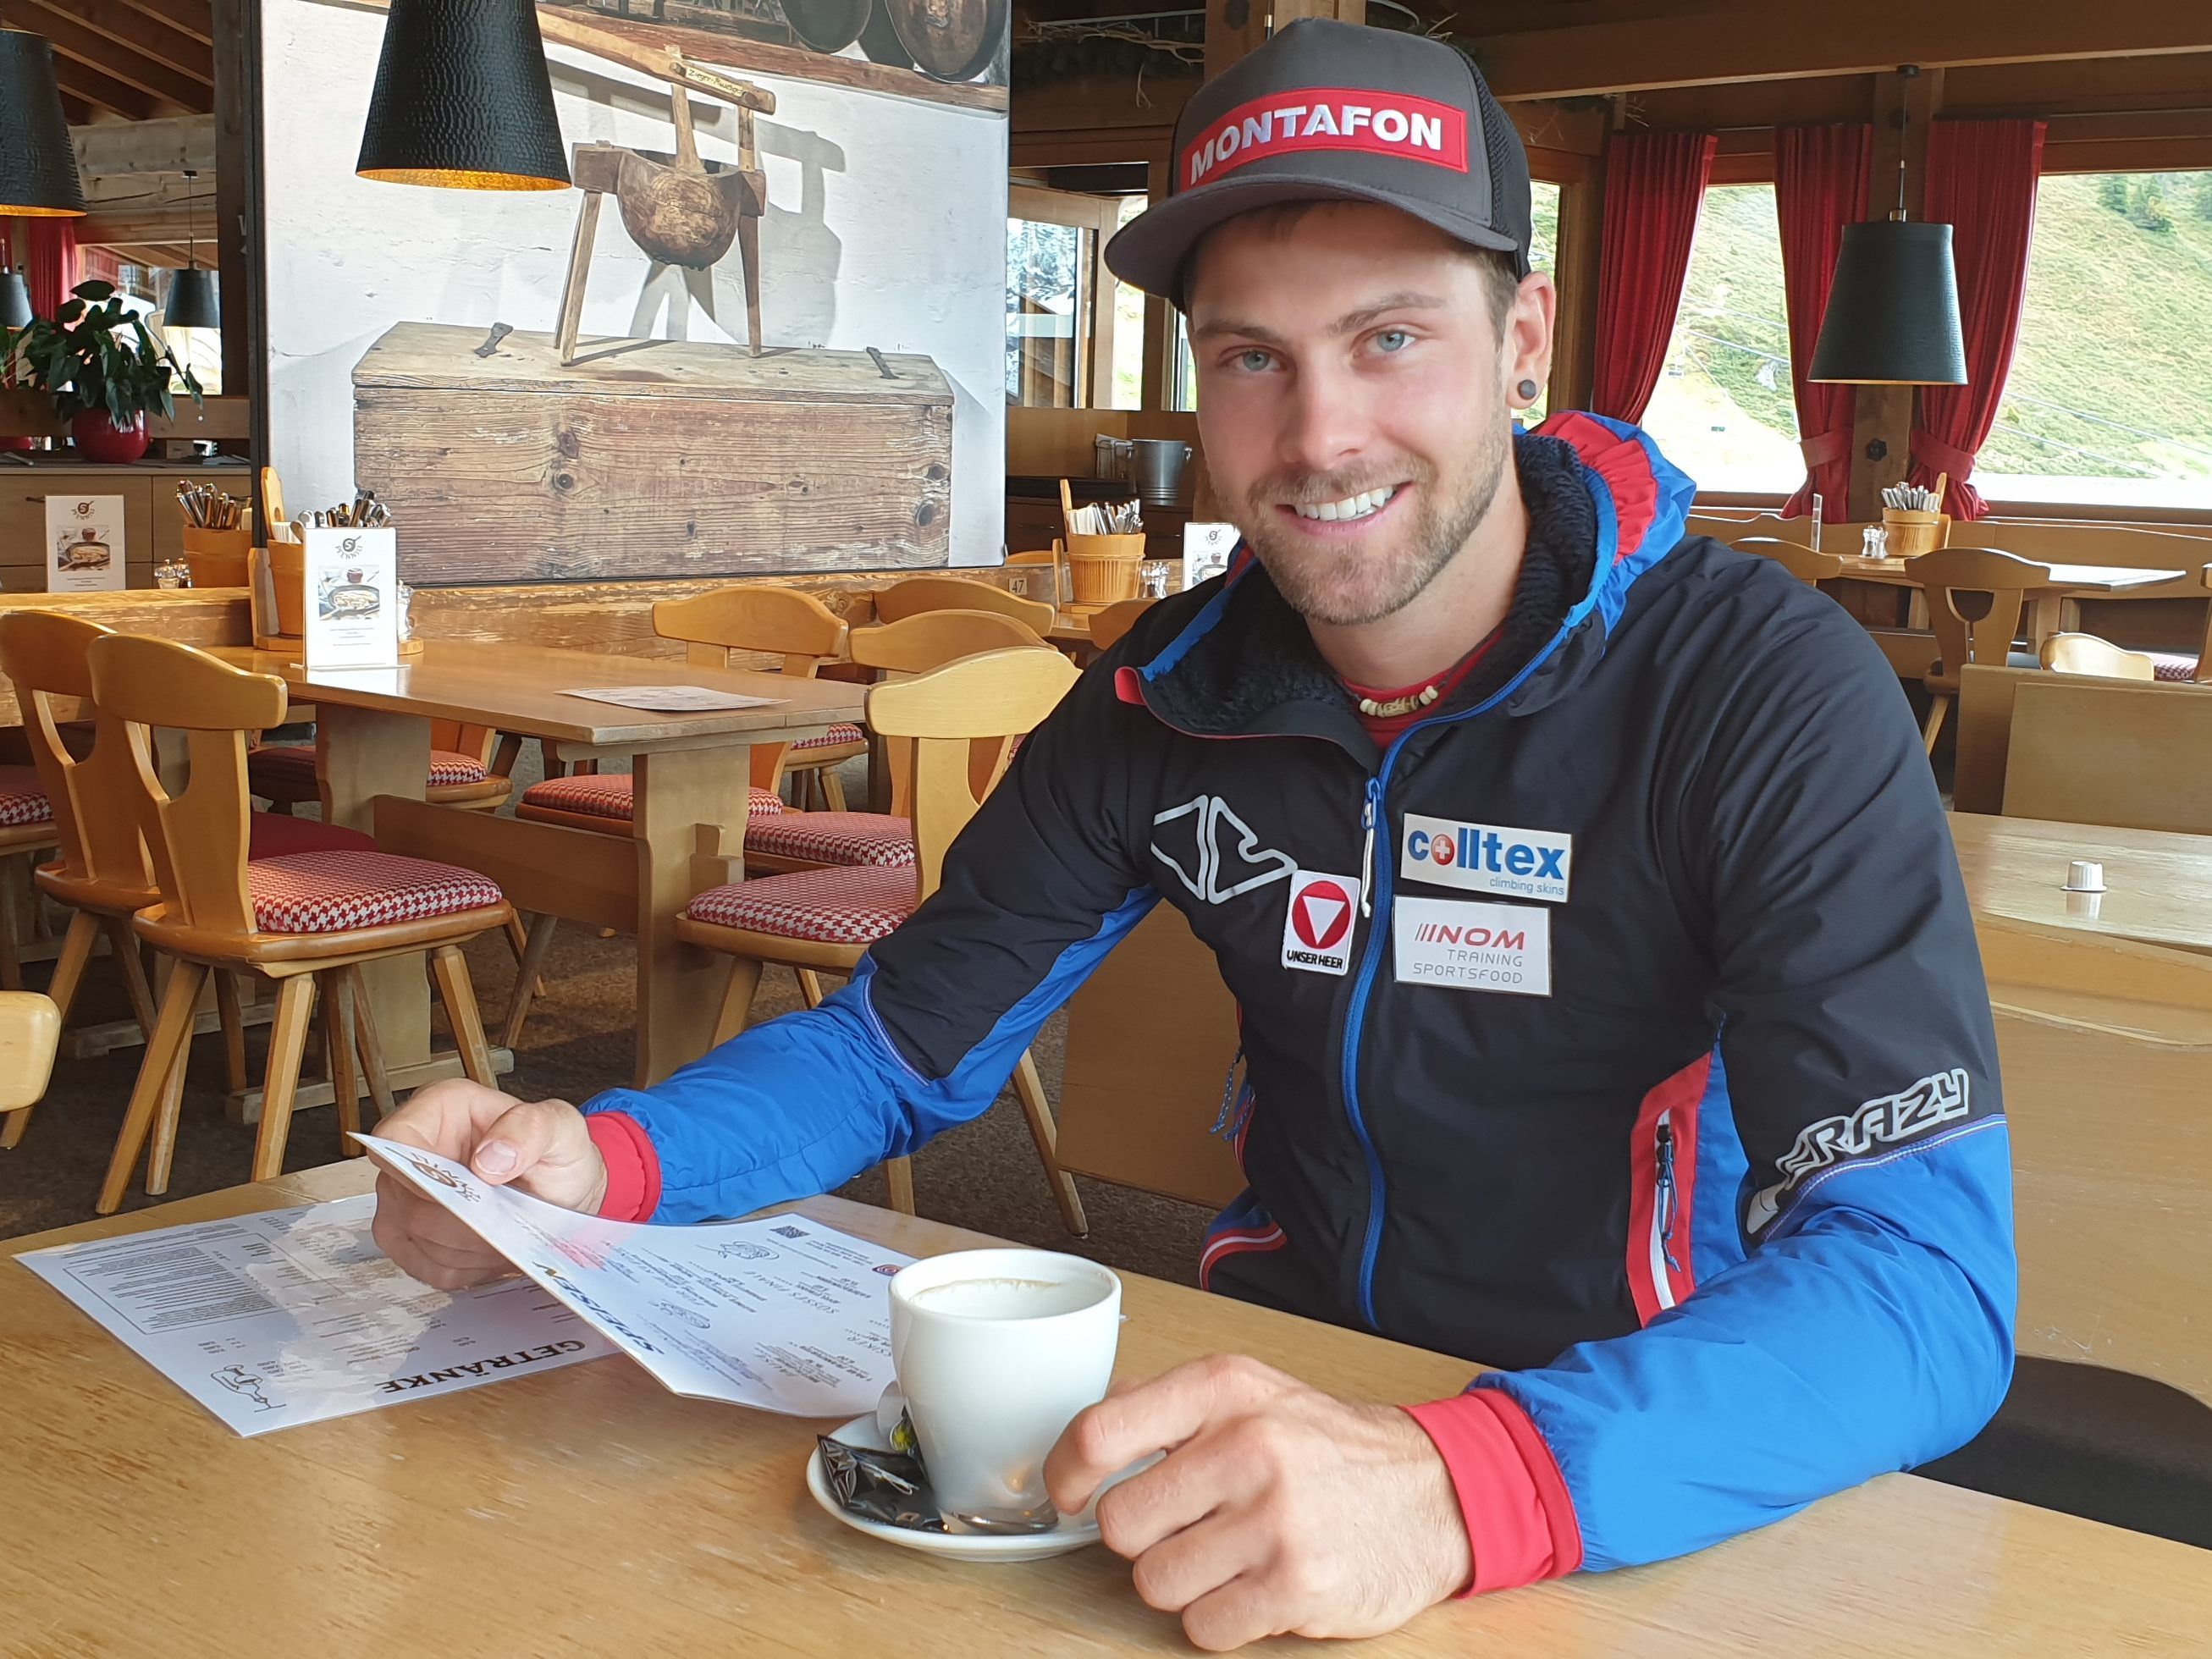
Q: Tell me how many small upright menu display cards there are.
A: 3